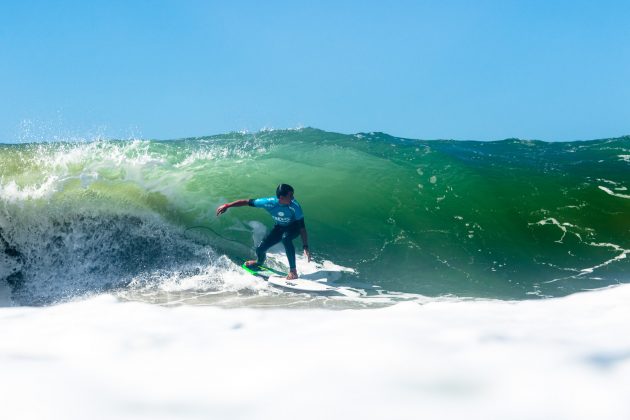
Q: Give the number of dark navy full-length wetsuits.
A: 1